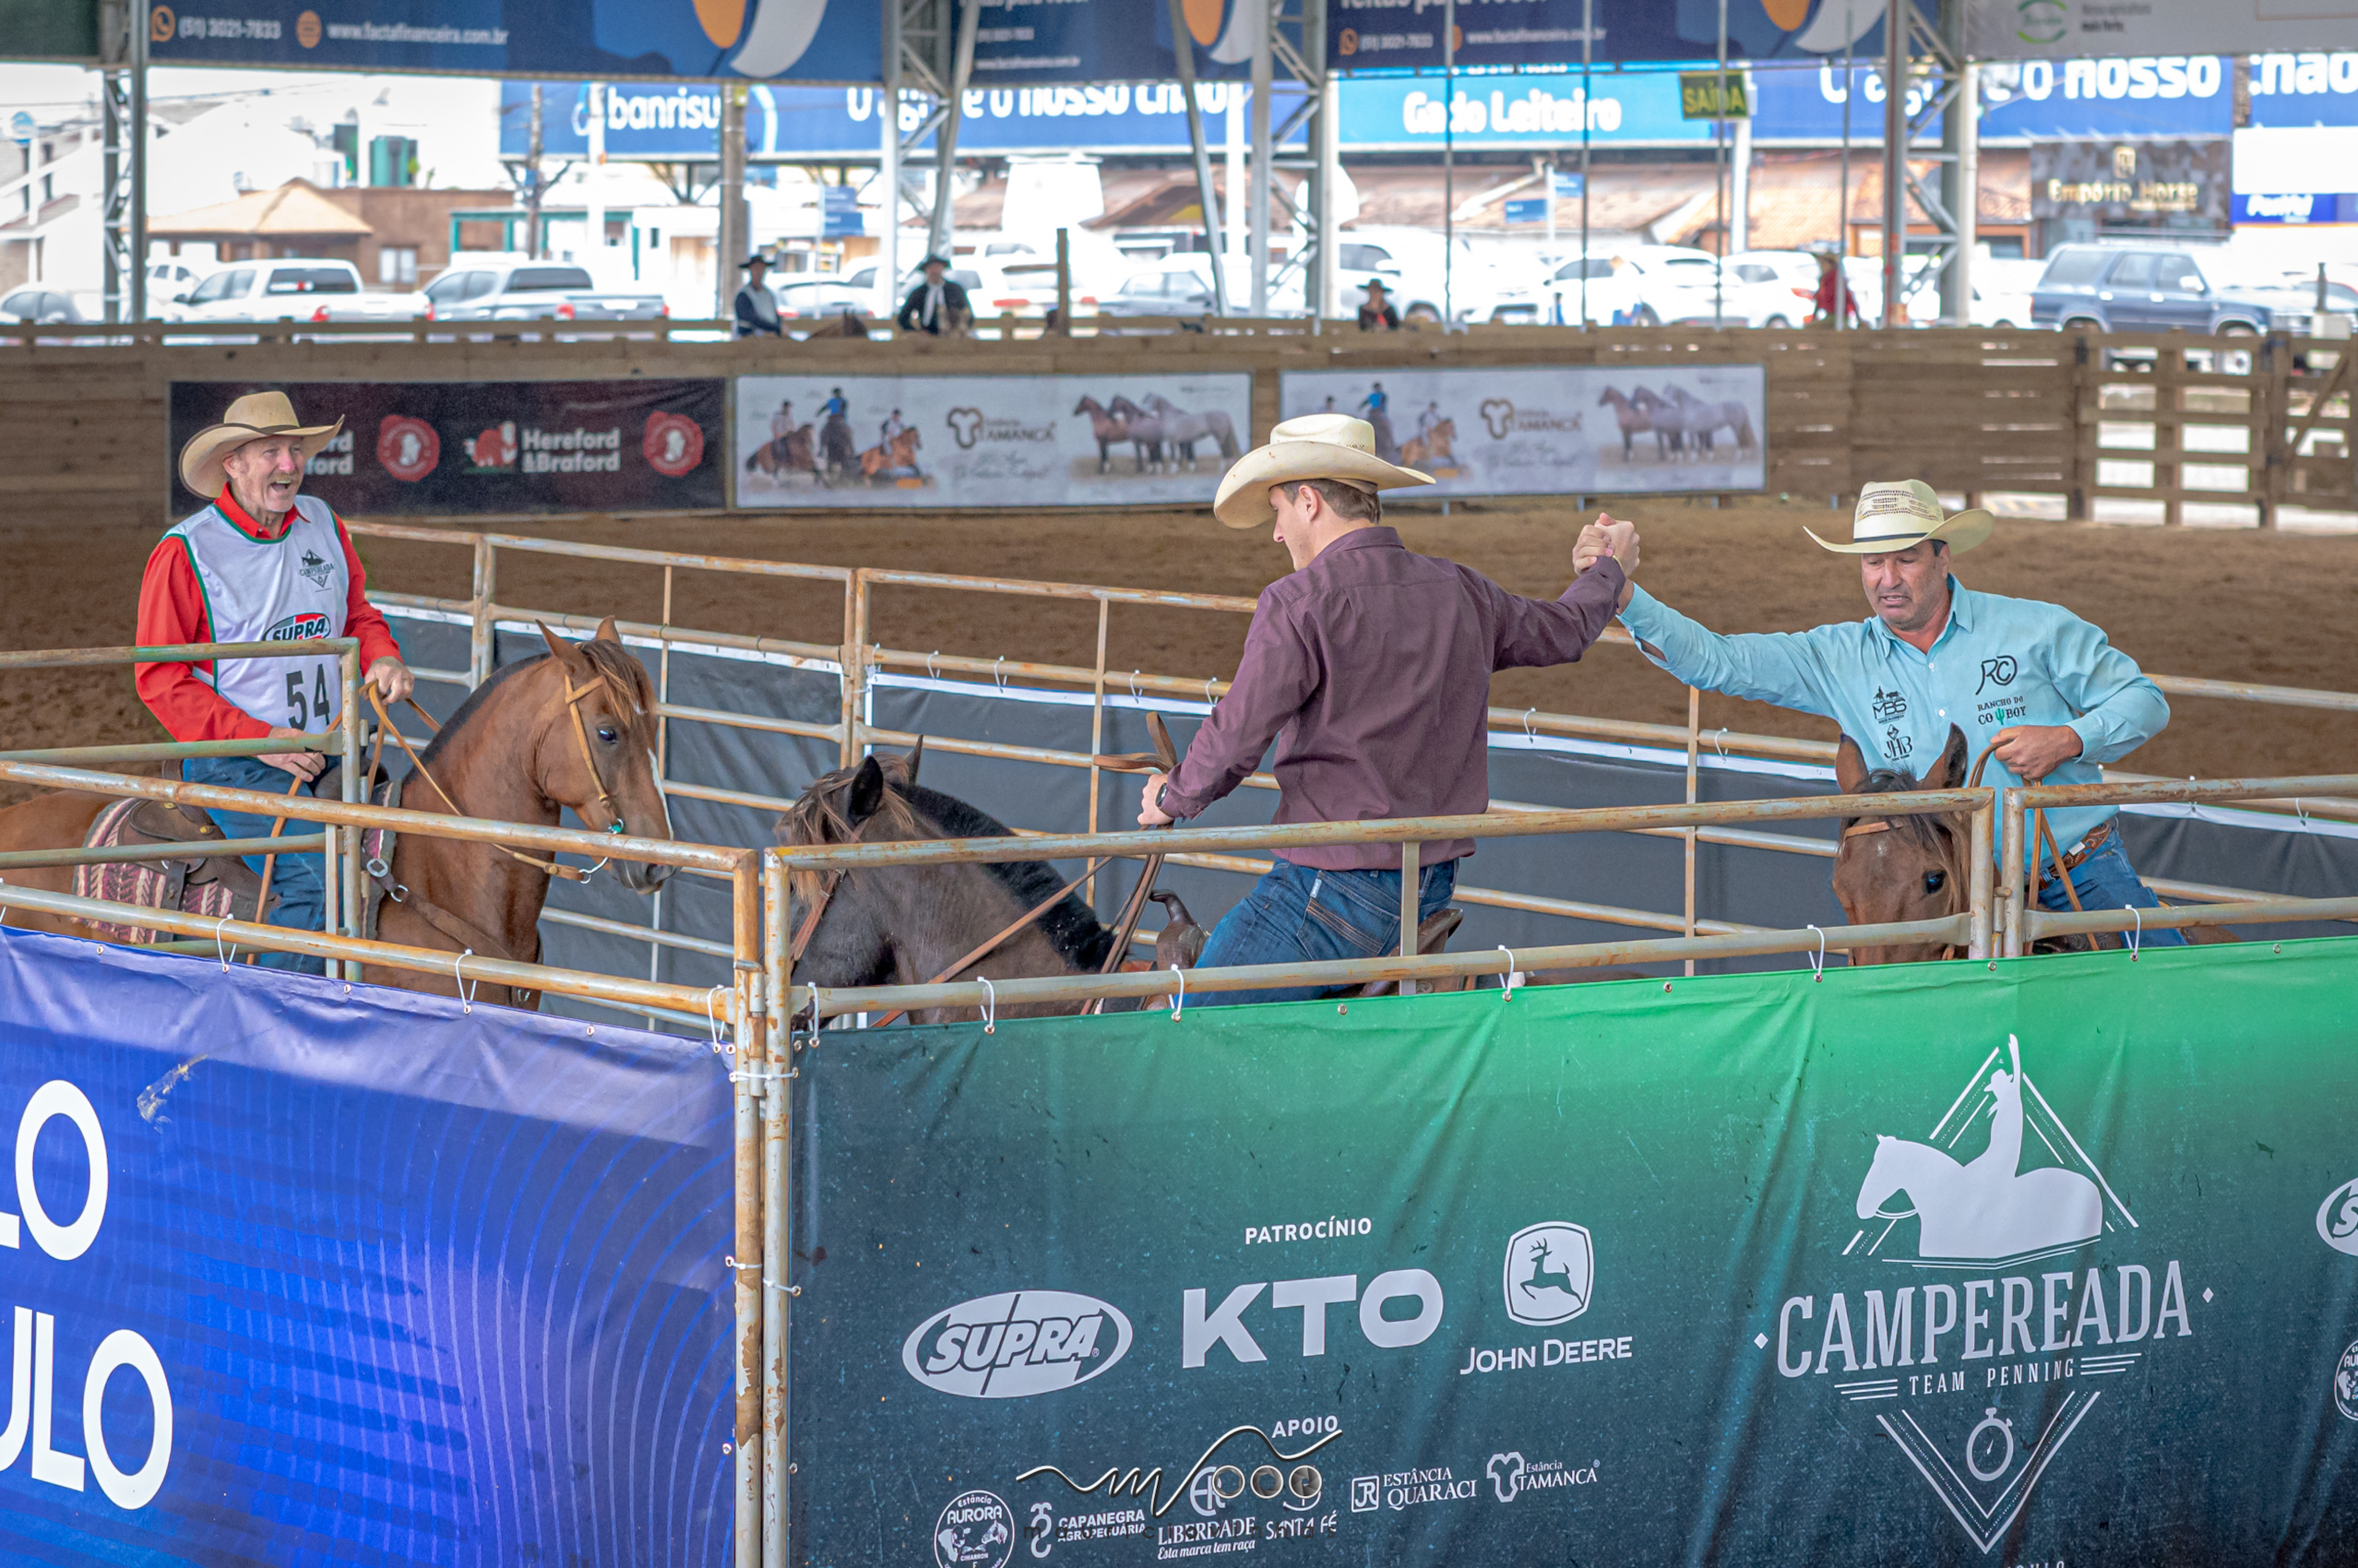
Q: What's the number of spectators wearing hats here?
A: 4